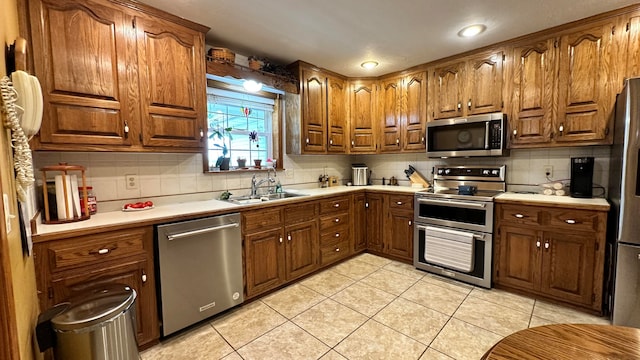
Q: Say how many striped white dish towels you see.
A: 1